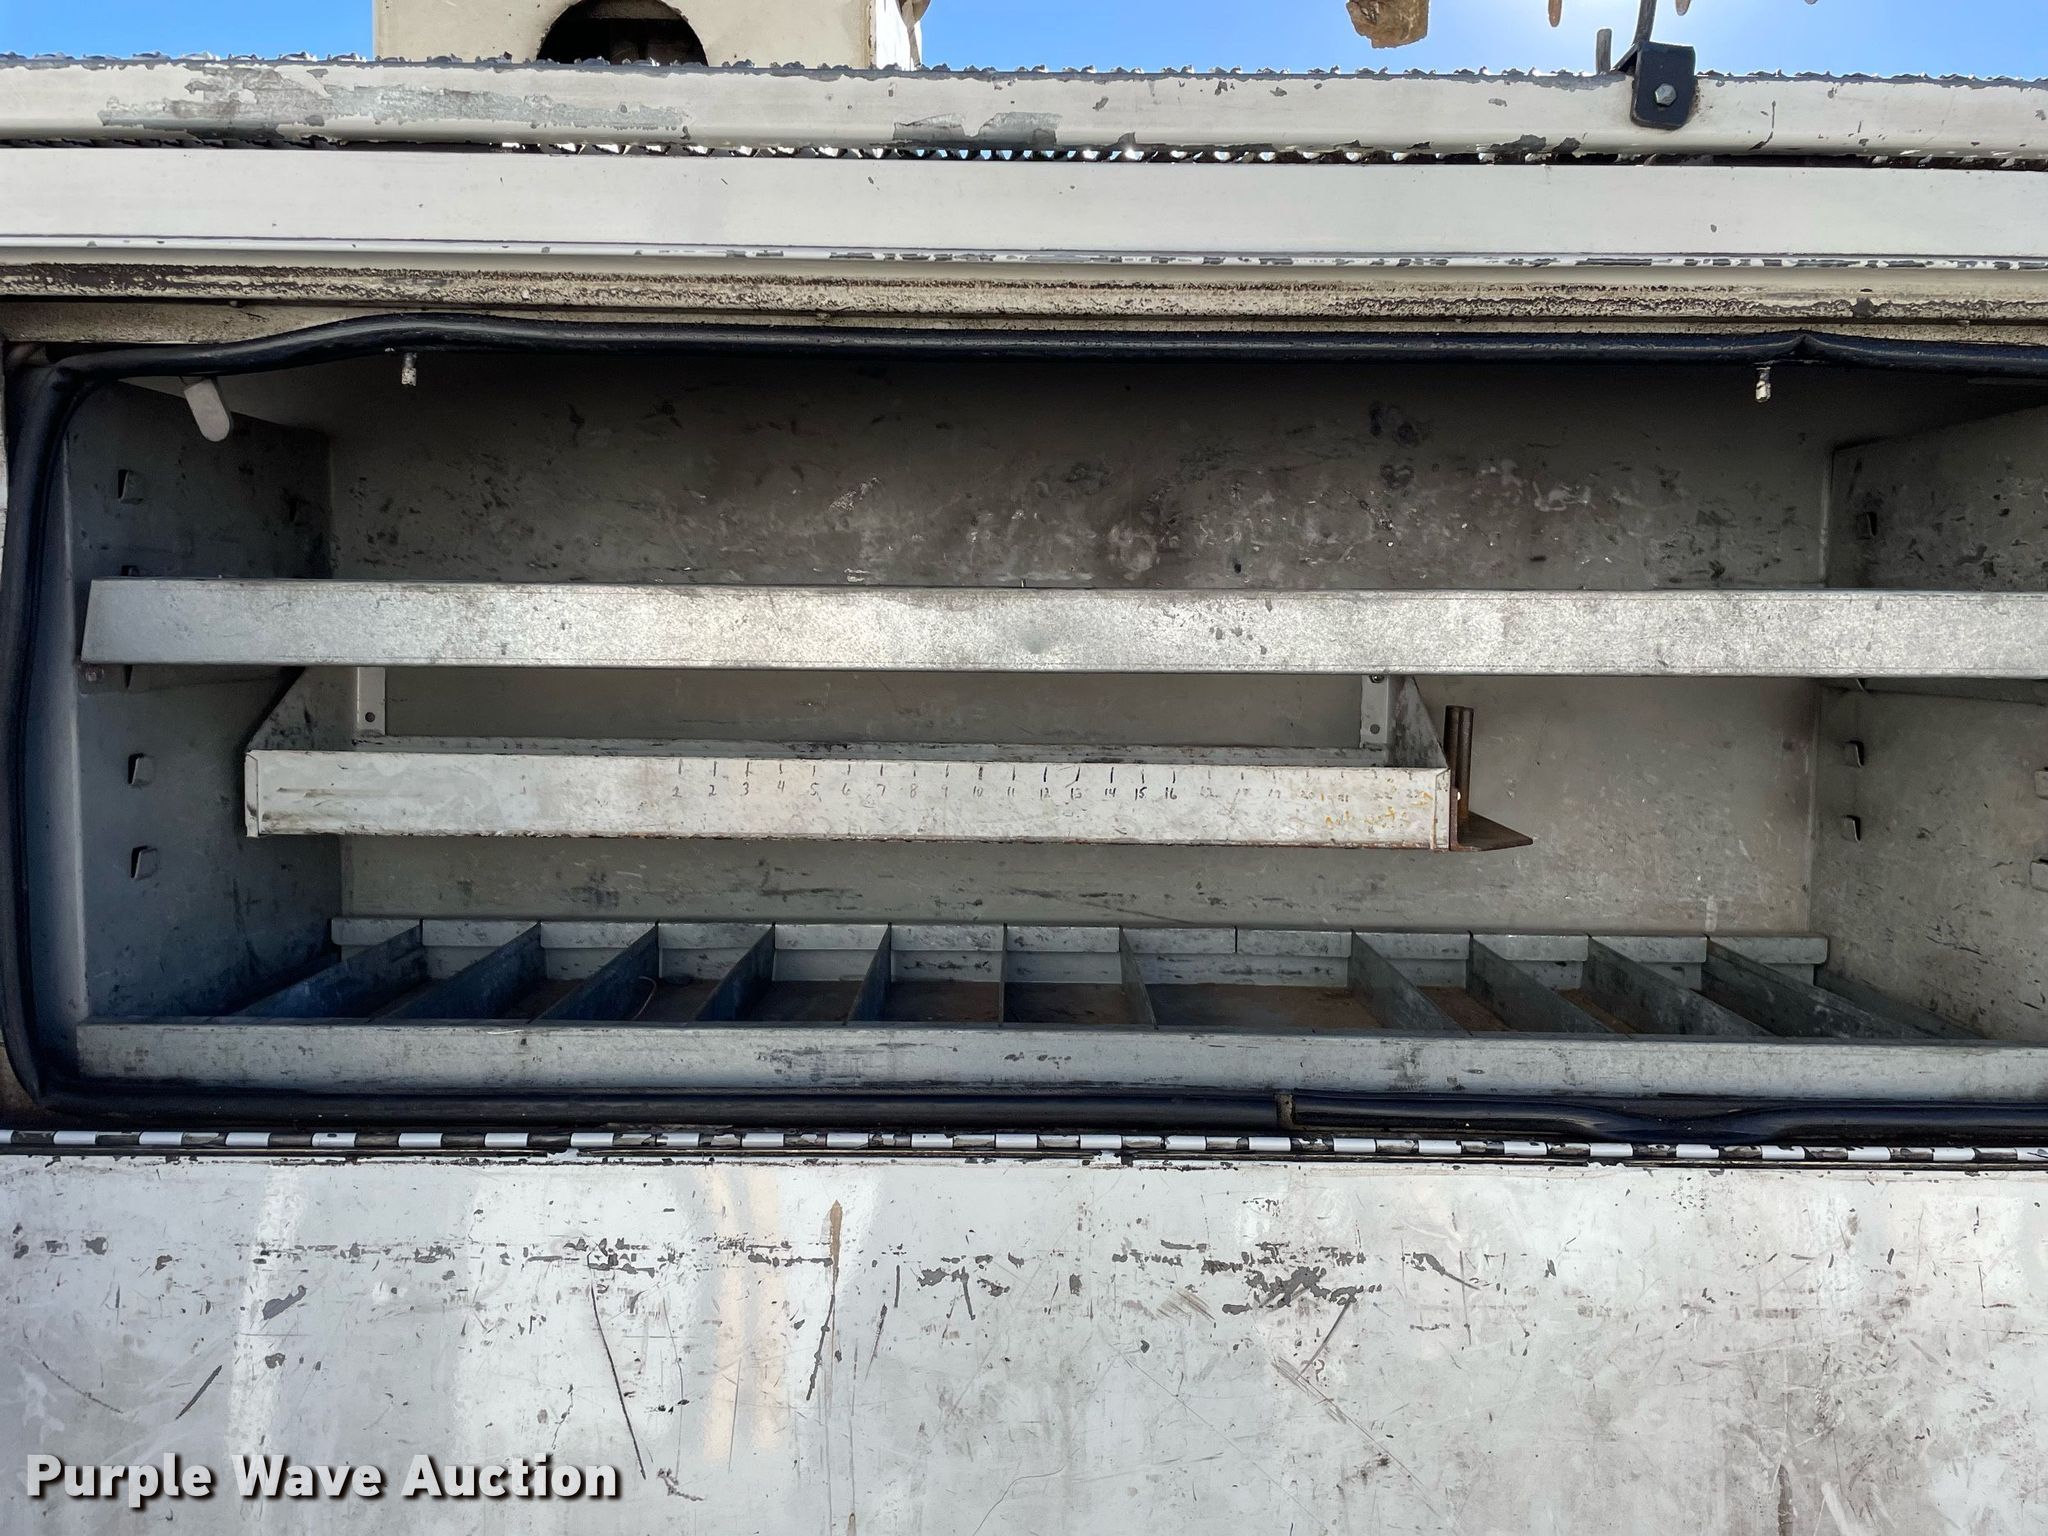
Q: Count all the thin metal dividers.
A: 11